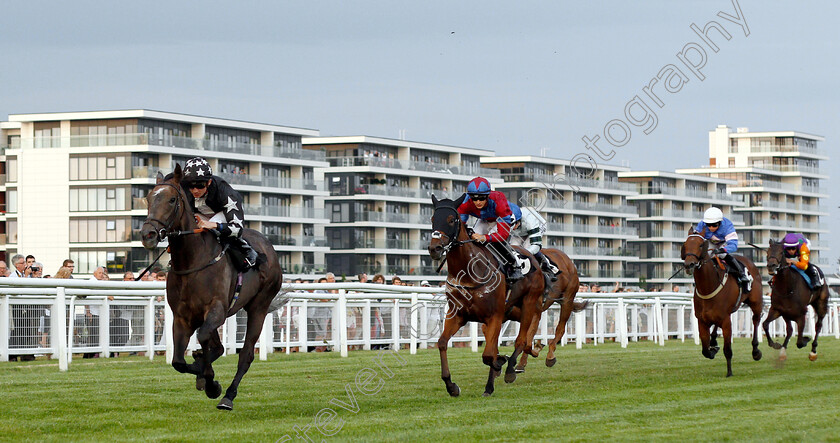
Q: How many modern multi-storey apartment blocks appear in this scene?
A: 5